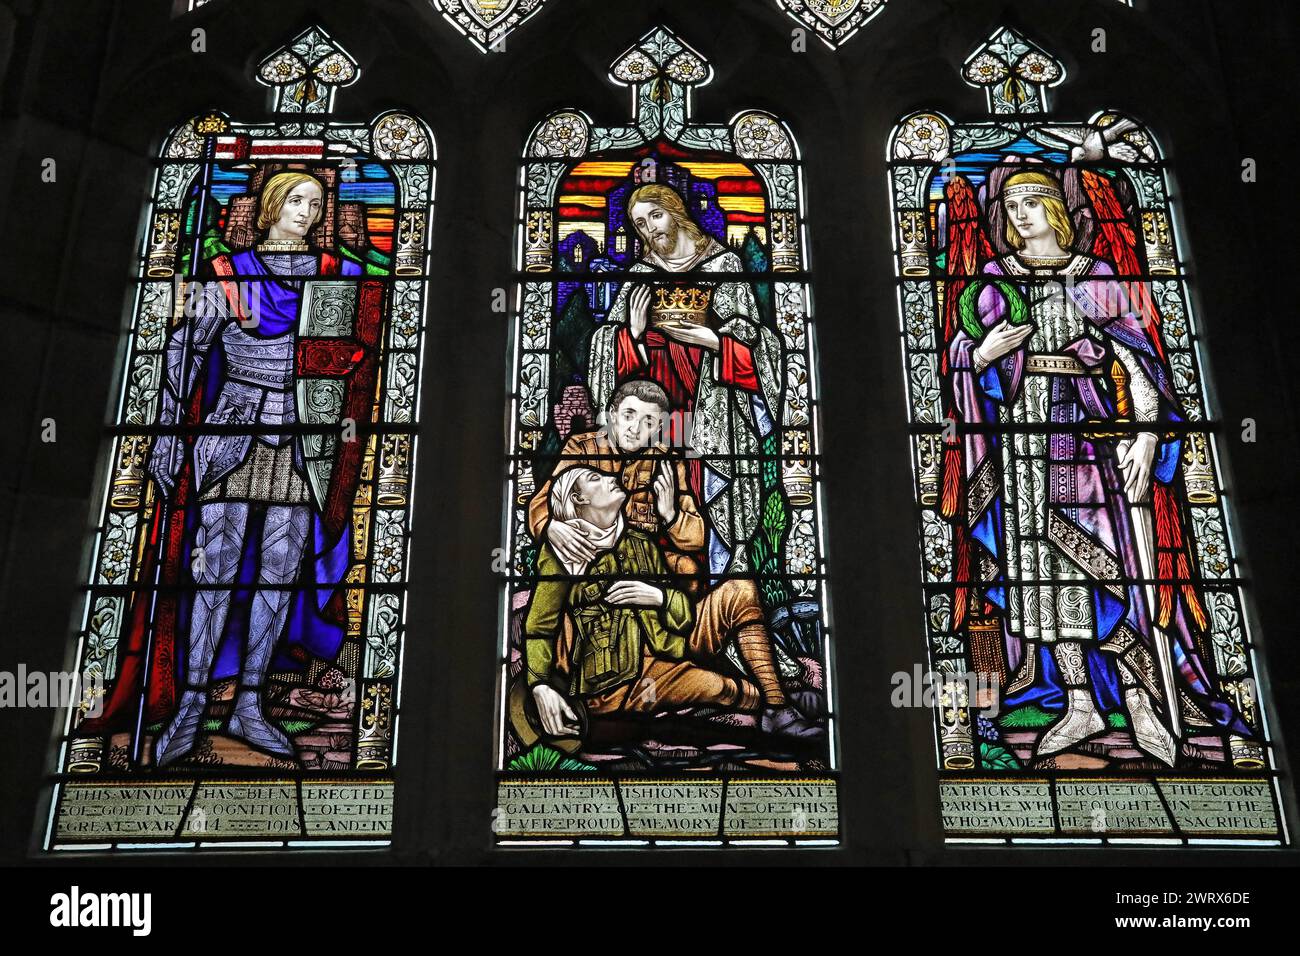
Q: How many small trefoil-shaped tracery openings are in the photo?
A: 3